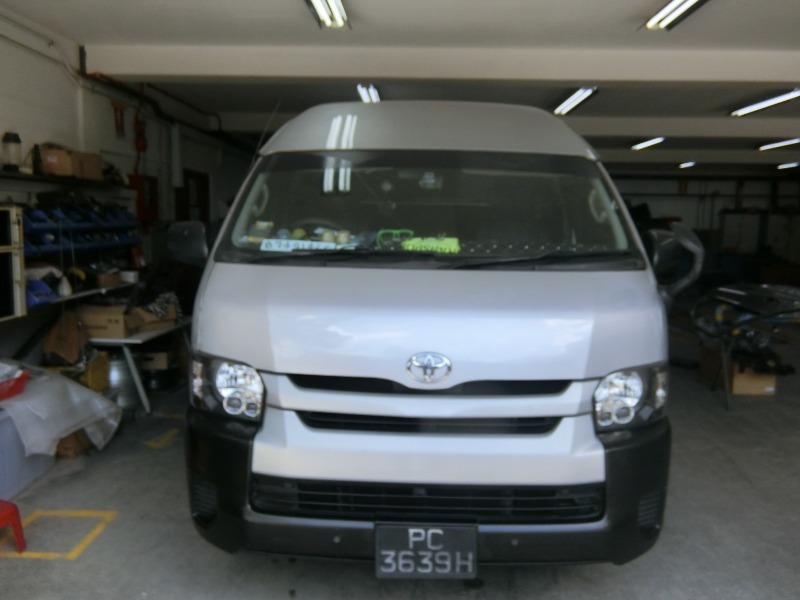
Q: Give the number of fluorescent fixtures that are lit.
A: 9